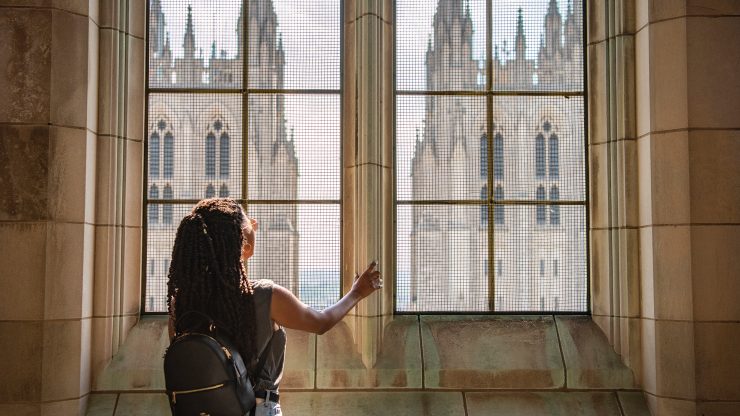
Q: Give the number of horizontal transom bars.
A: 4